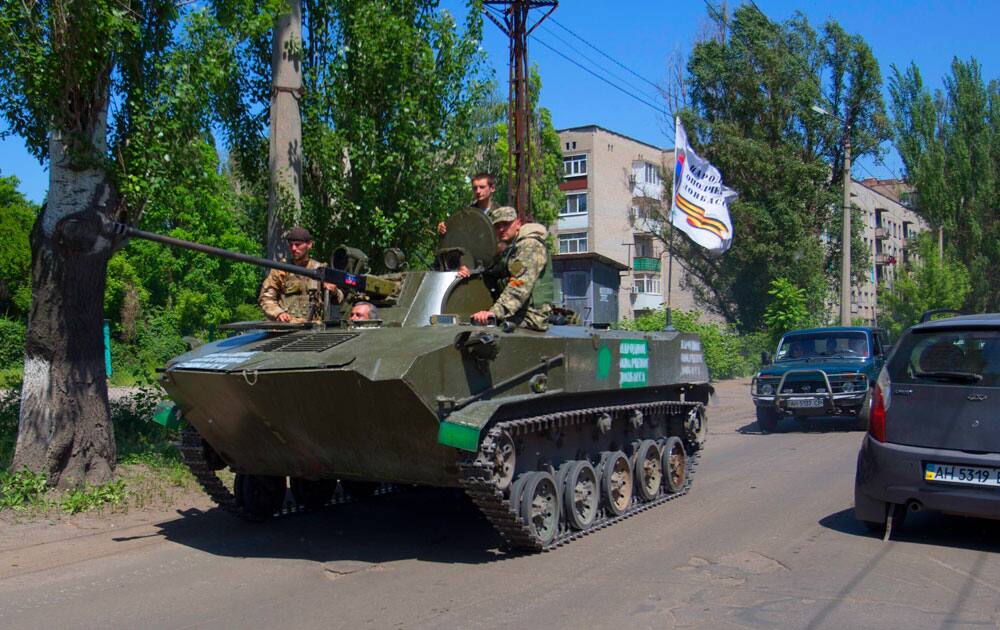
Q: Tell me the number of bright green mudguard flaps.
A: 2